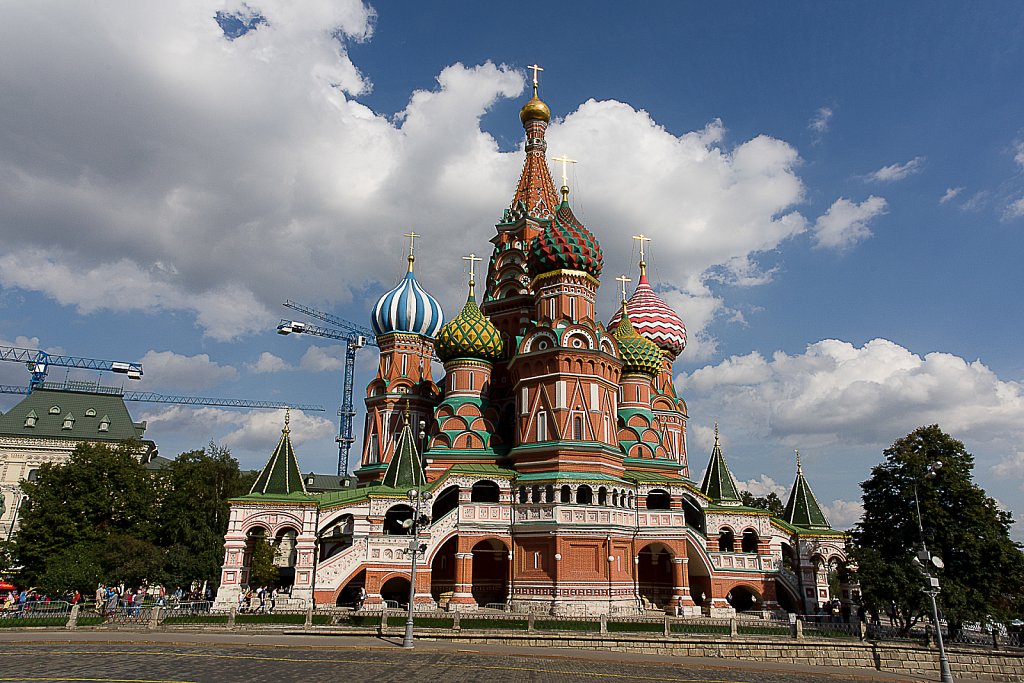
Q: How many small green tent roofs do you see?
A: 4